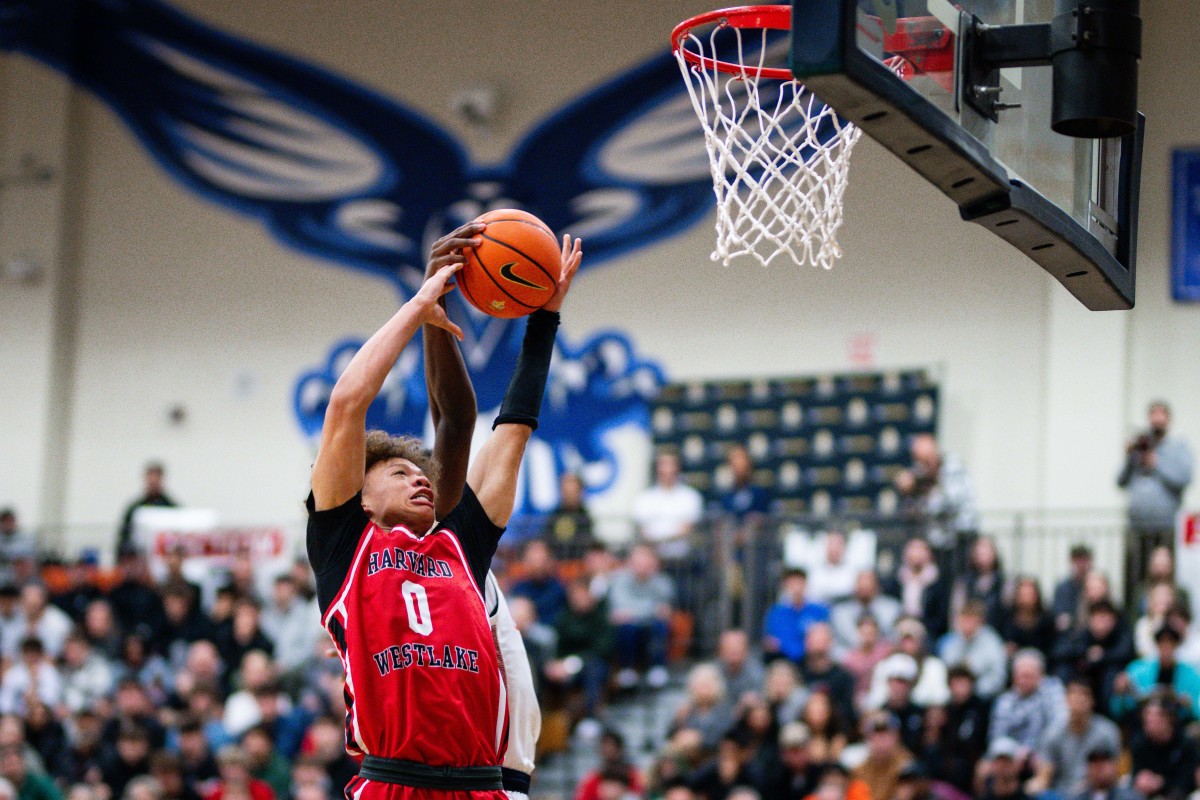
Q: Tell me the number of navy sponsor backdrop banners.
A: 1